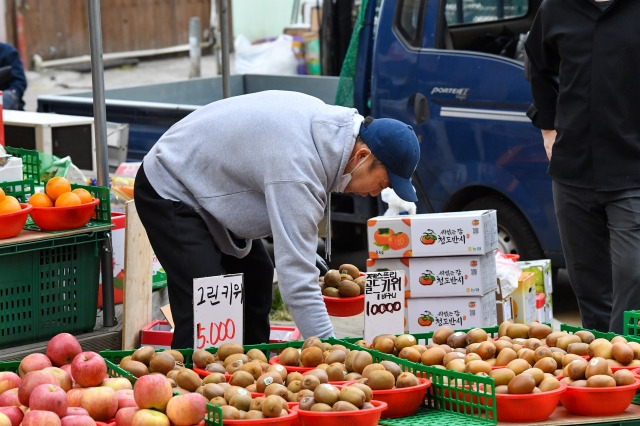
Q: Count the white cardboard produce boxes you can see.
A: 3